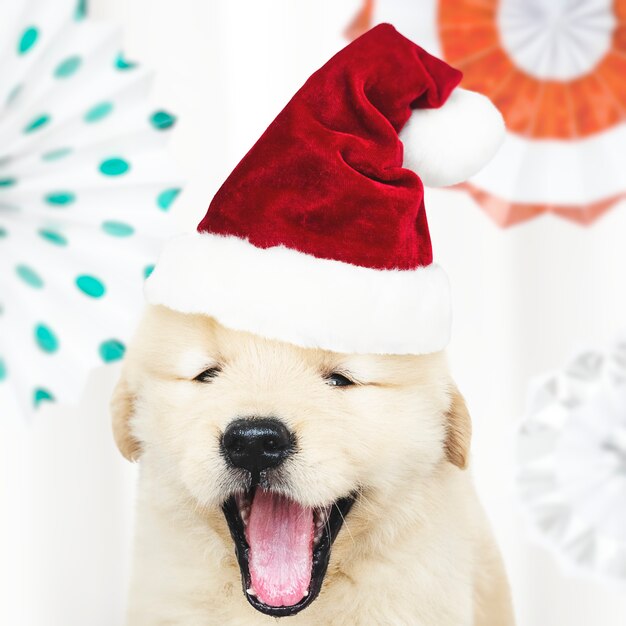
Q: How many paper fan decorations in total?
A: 3